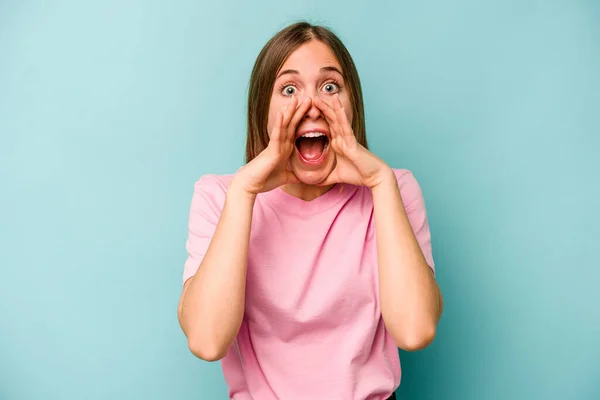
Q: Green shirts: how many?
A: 0